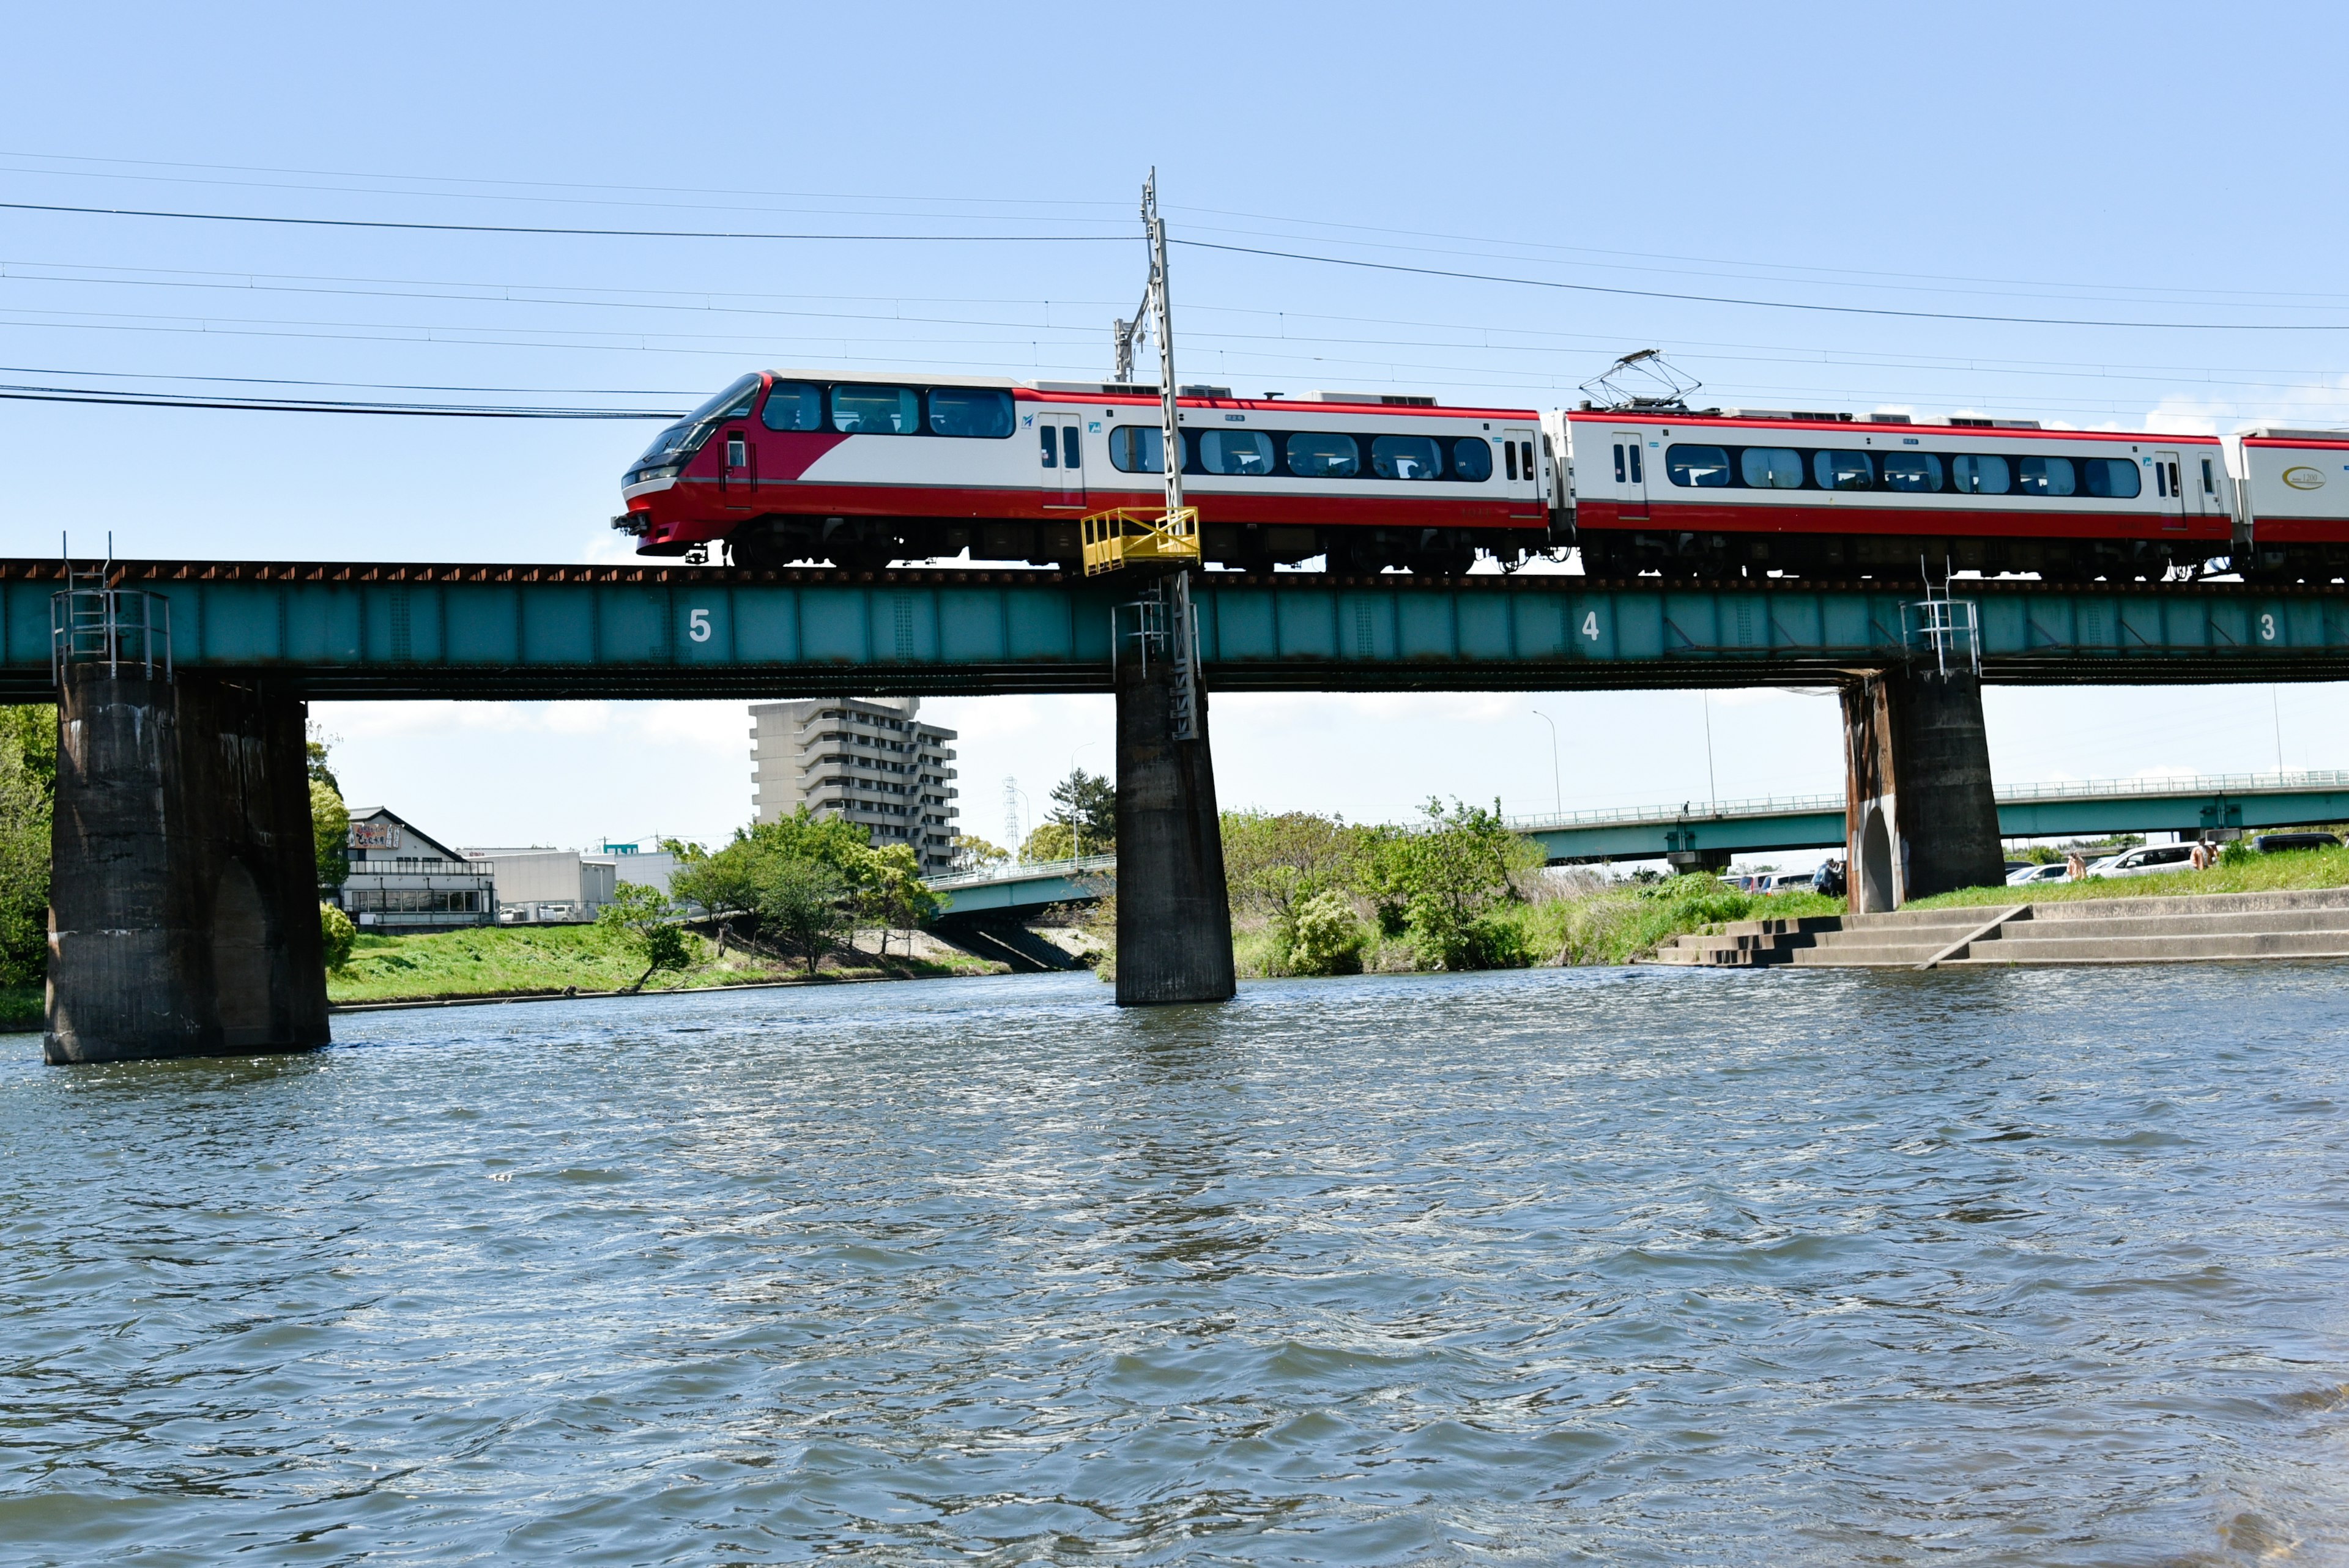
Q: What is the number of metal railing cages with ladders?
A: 3